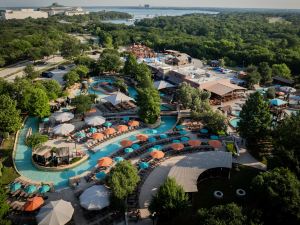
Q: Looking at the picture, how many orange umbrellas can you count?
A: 12